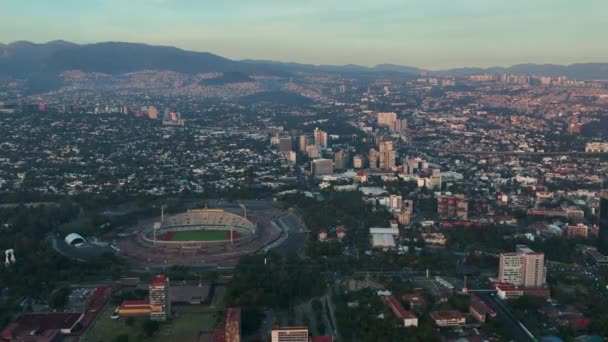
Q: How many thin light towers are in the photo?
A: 4